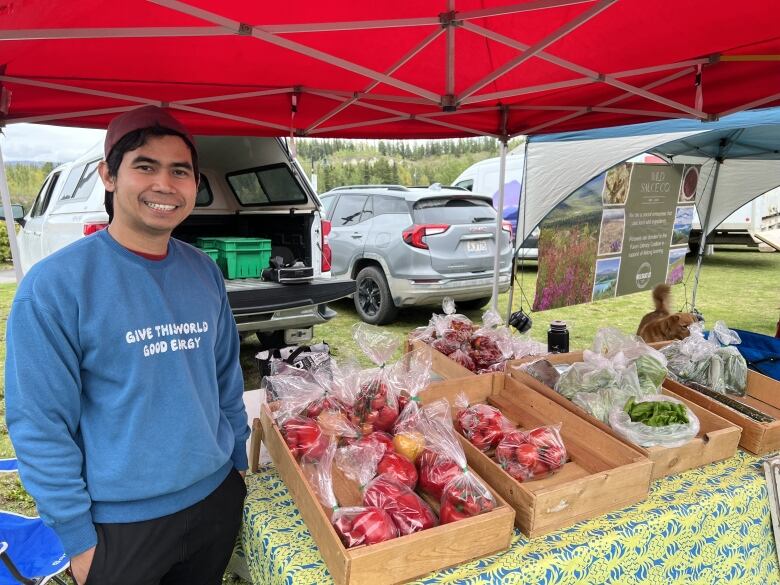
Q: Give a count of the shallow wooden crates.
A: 5